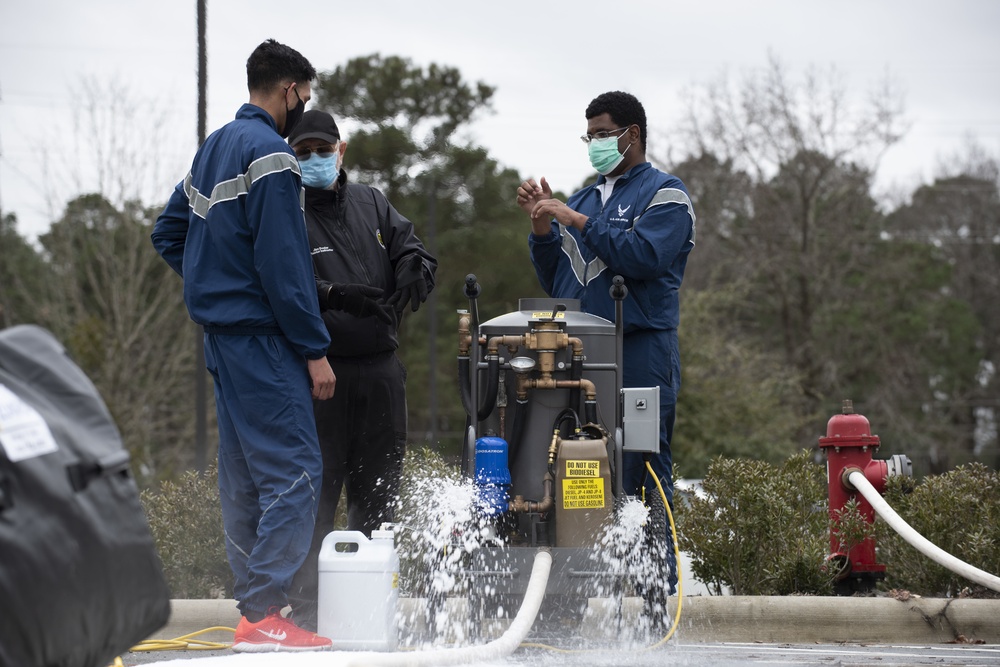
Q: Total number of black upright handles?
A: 2